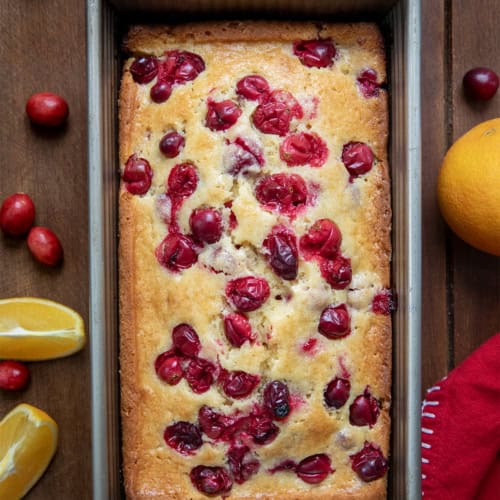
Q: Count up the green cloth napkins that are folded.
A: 0